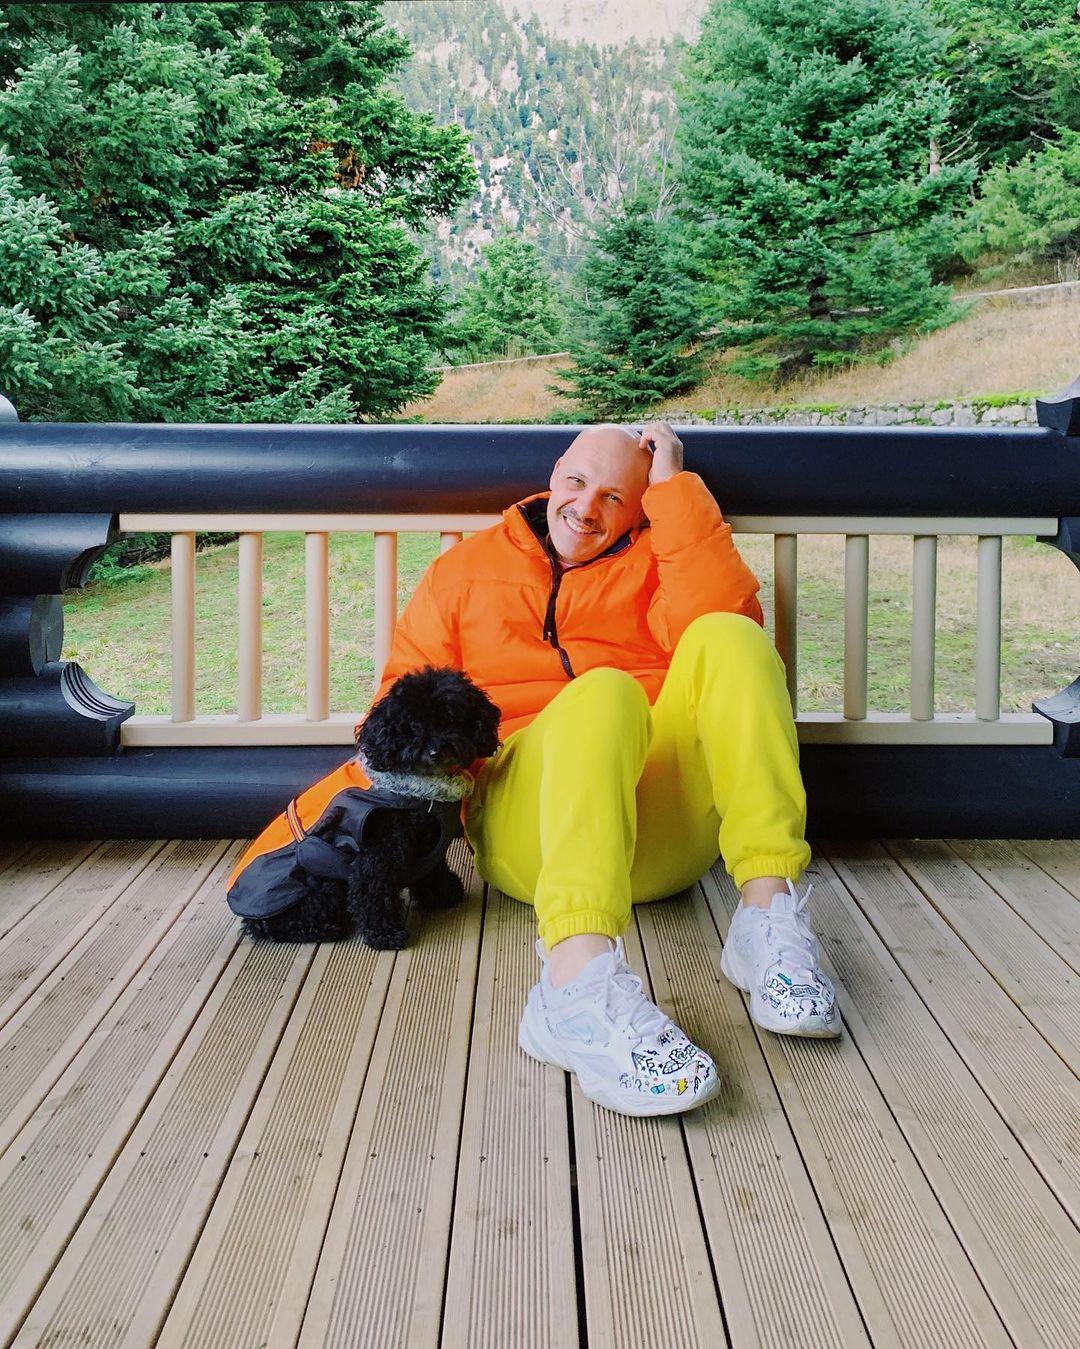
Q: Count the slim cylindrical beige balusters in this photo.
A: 9